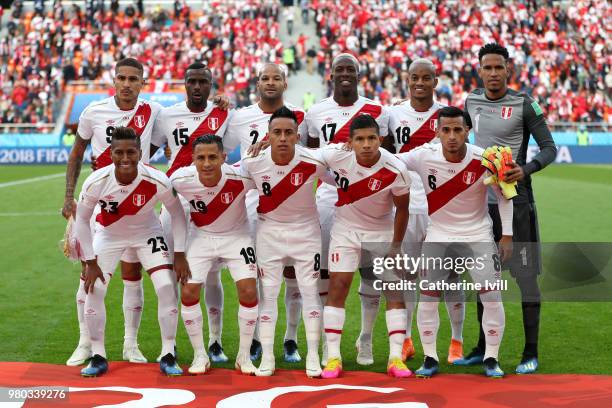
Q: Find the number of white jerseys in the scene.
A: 10